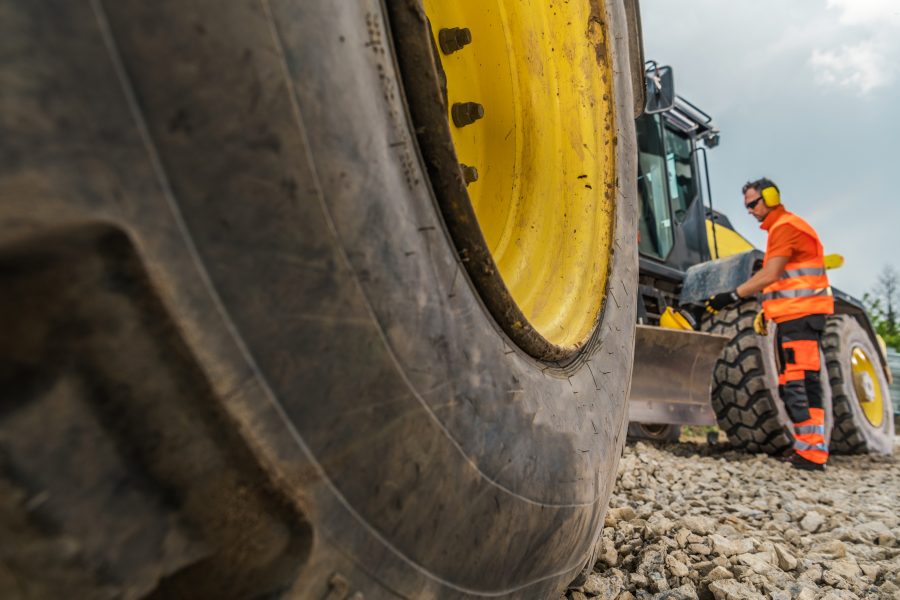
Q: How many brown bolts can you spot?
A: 3